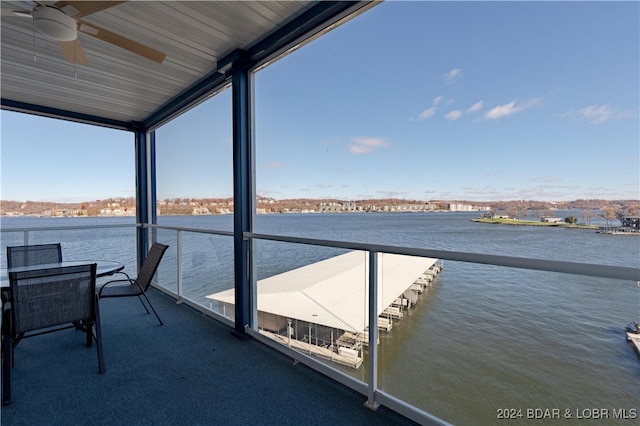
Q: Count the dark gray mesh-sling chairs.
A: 3